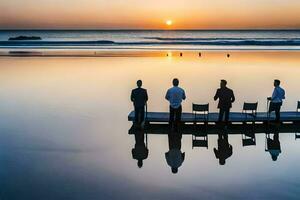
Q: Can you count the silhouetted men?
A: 4